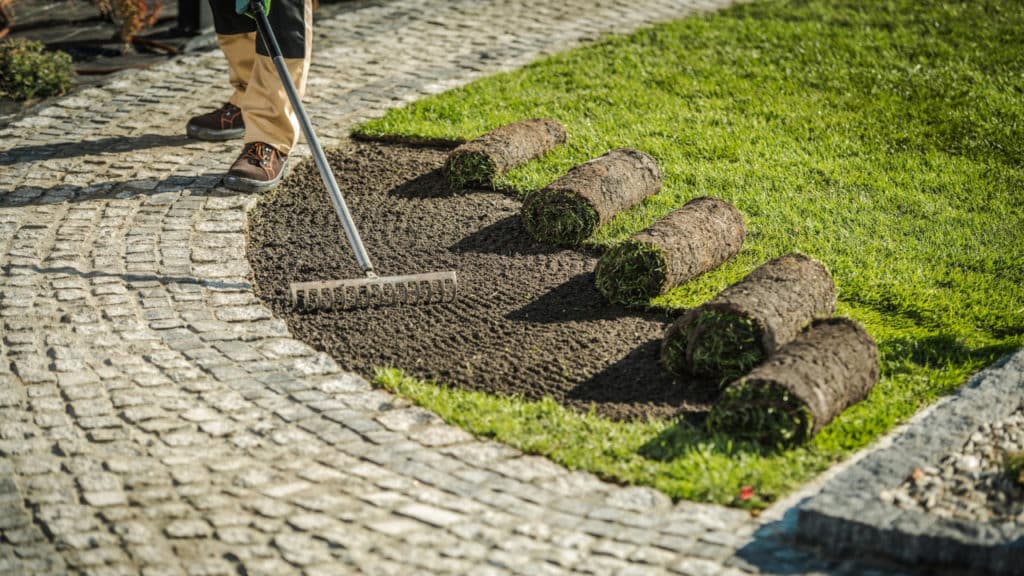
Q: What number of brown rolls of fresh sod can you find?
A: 5